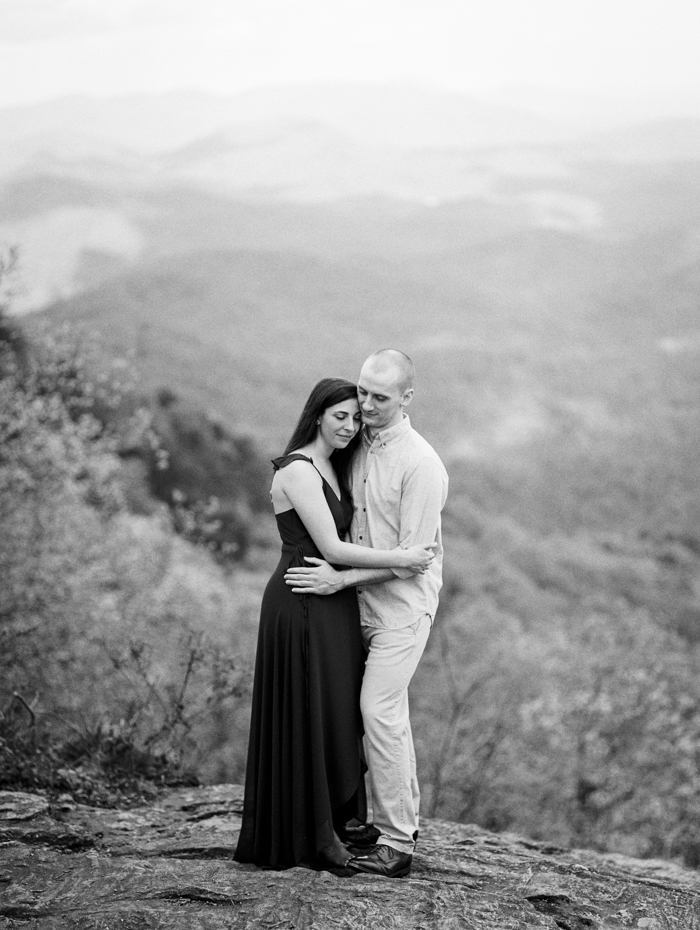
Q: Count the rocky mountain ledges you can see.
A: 1